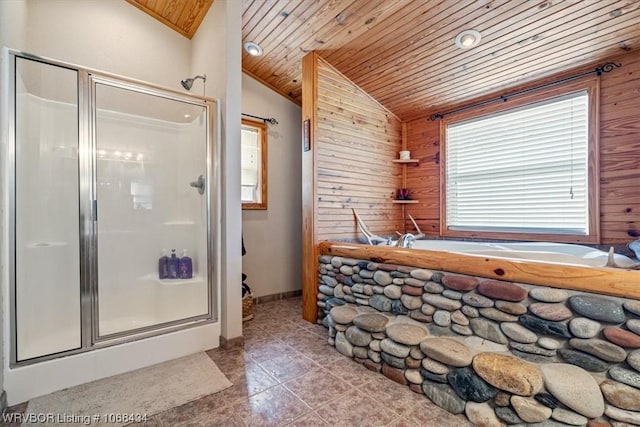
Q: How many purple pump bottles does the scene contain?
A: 3